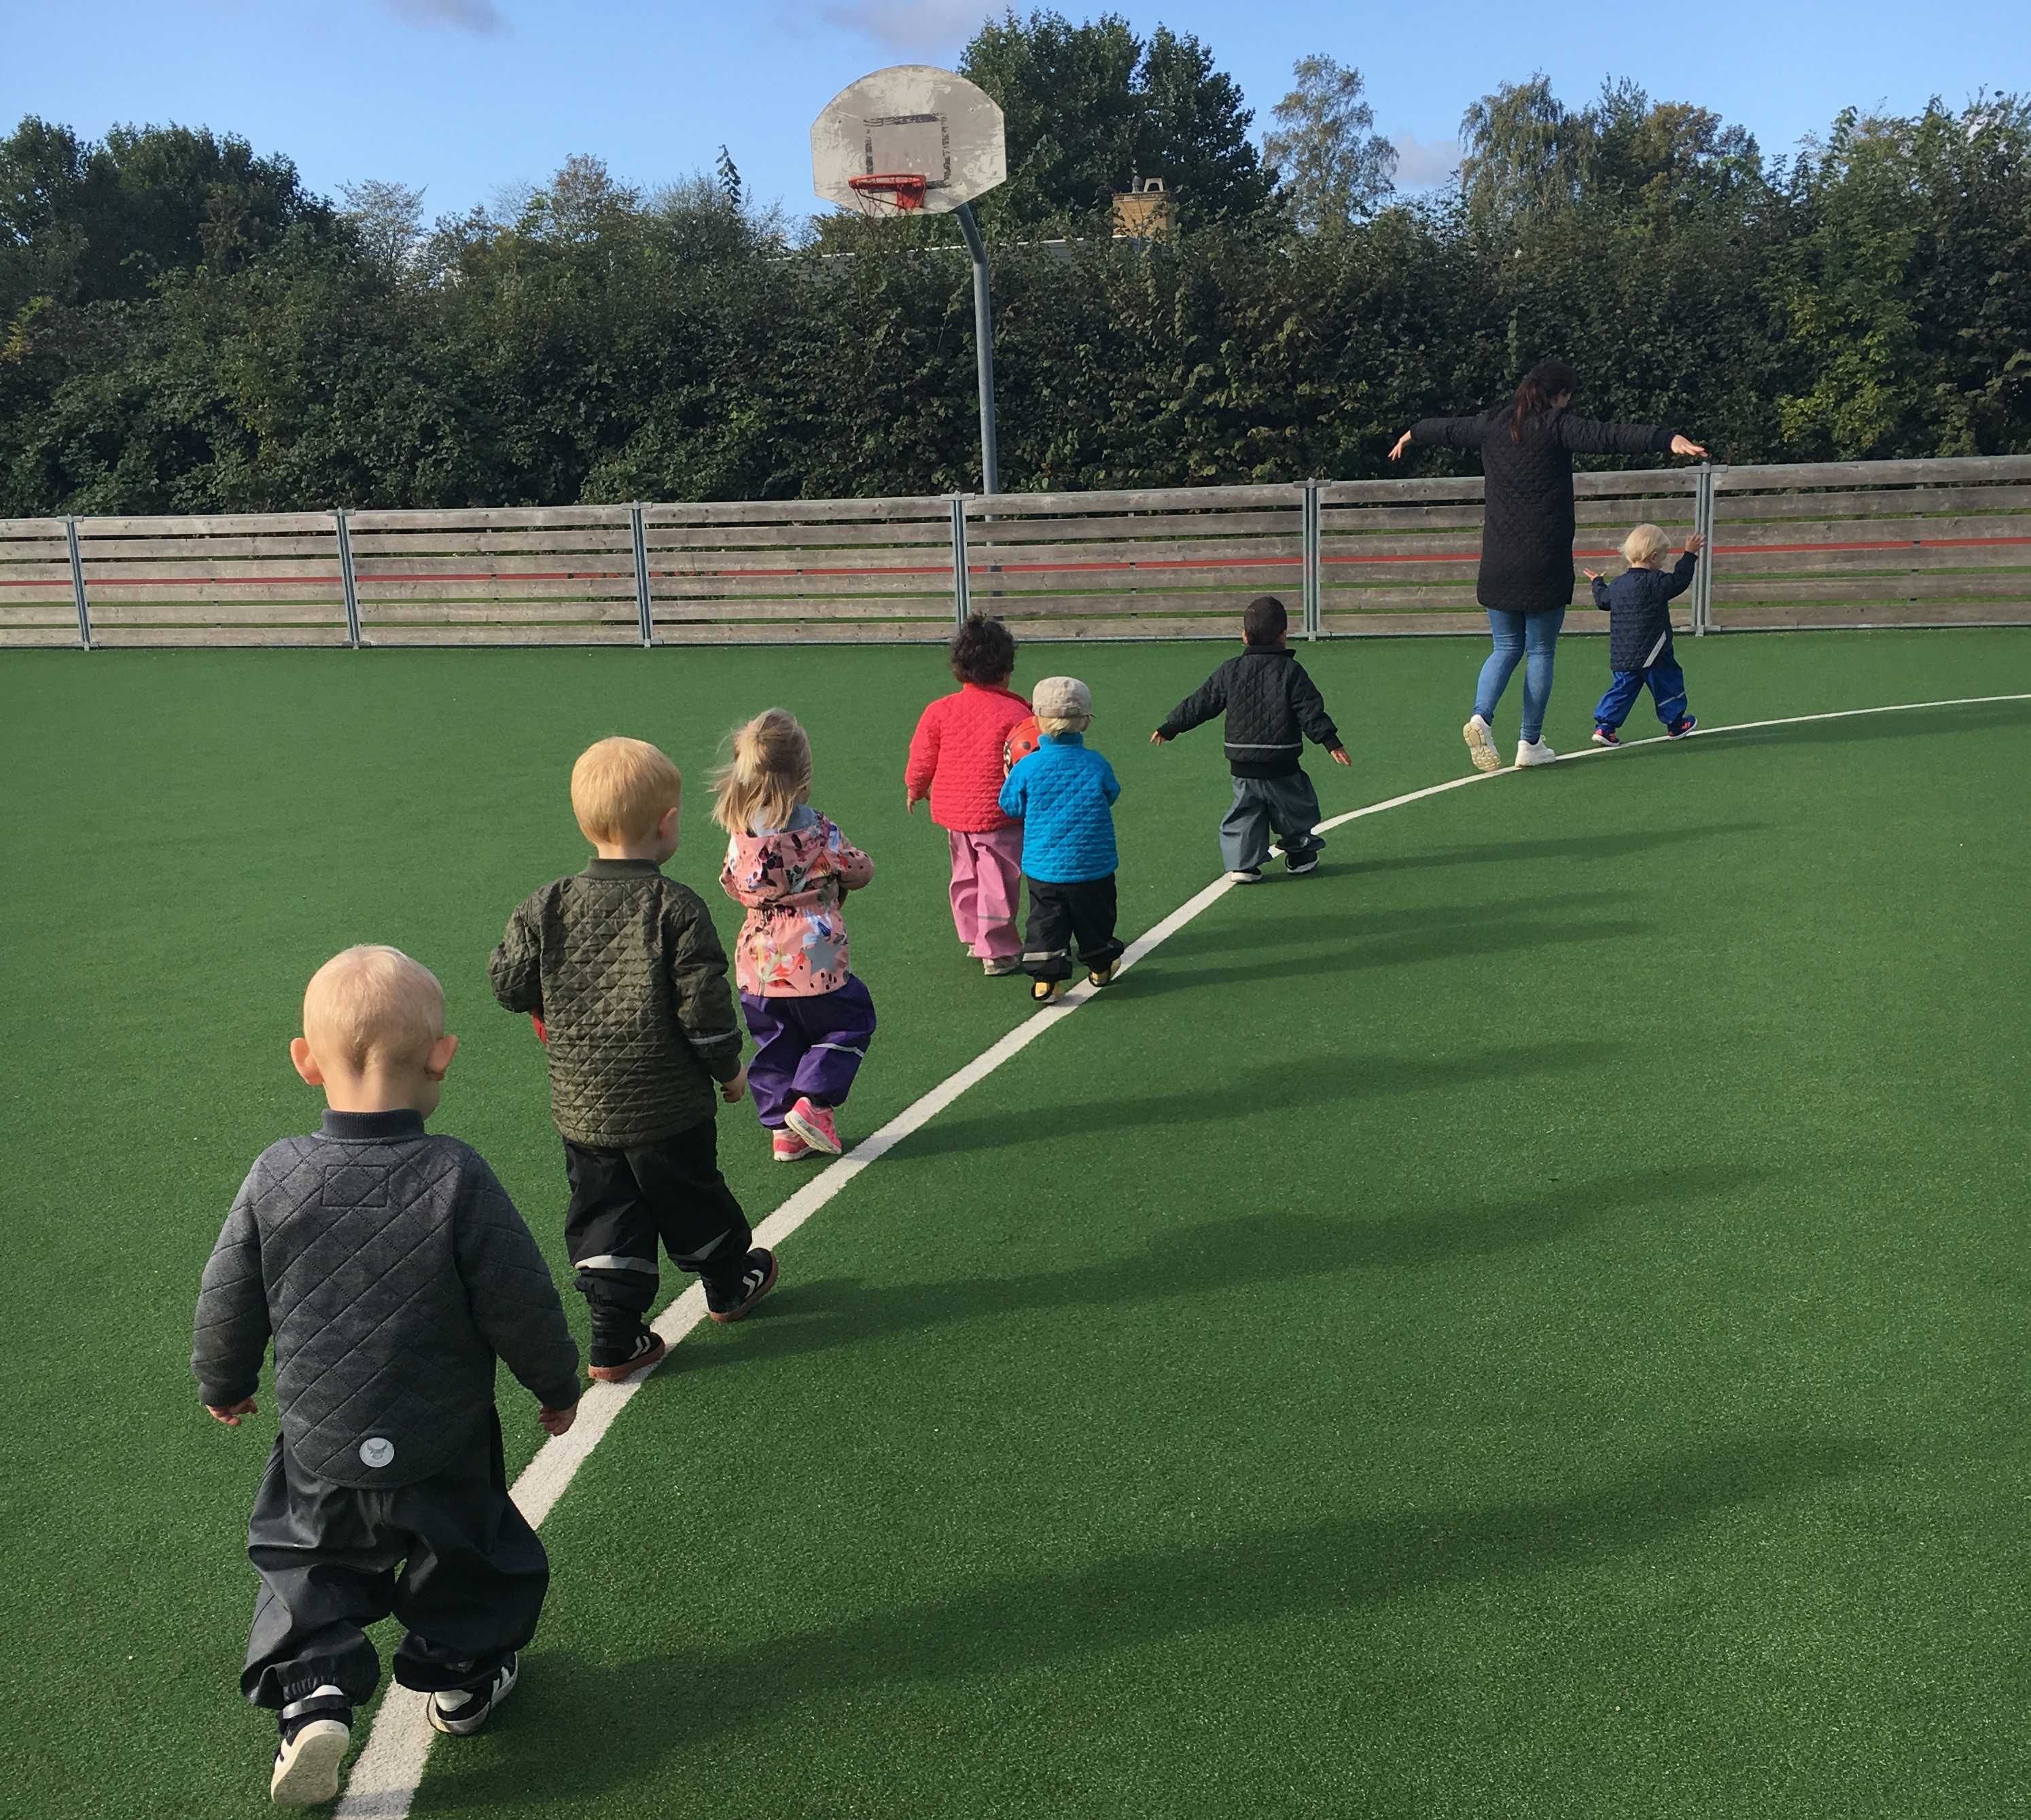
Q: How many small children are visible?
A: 7